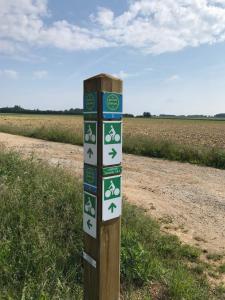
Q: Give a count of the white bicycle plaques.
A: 4